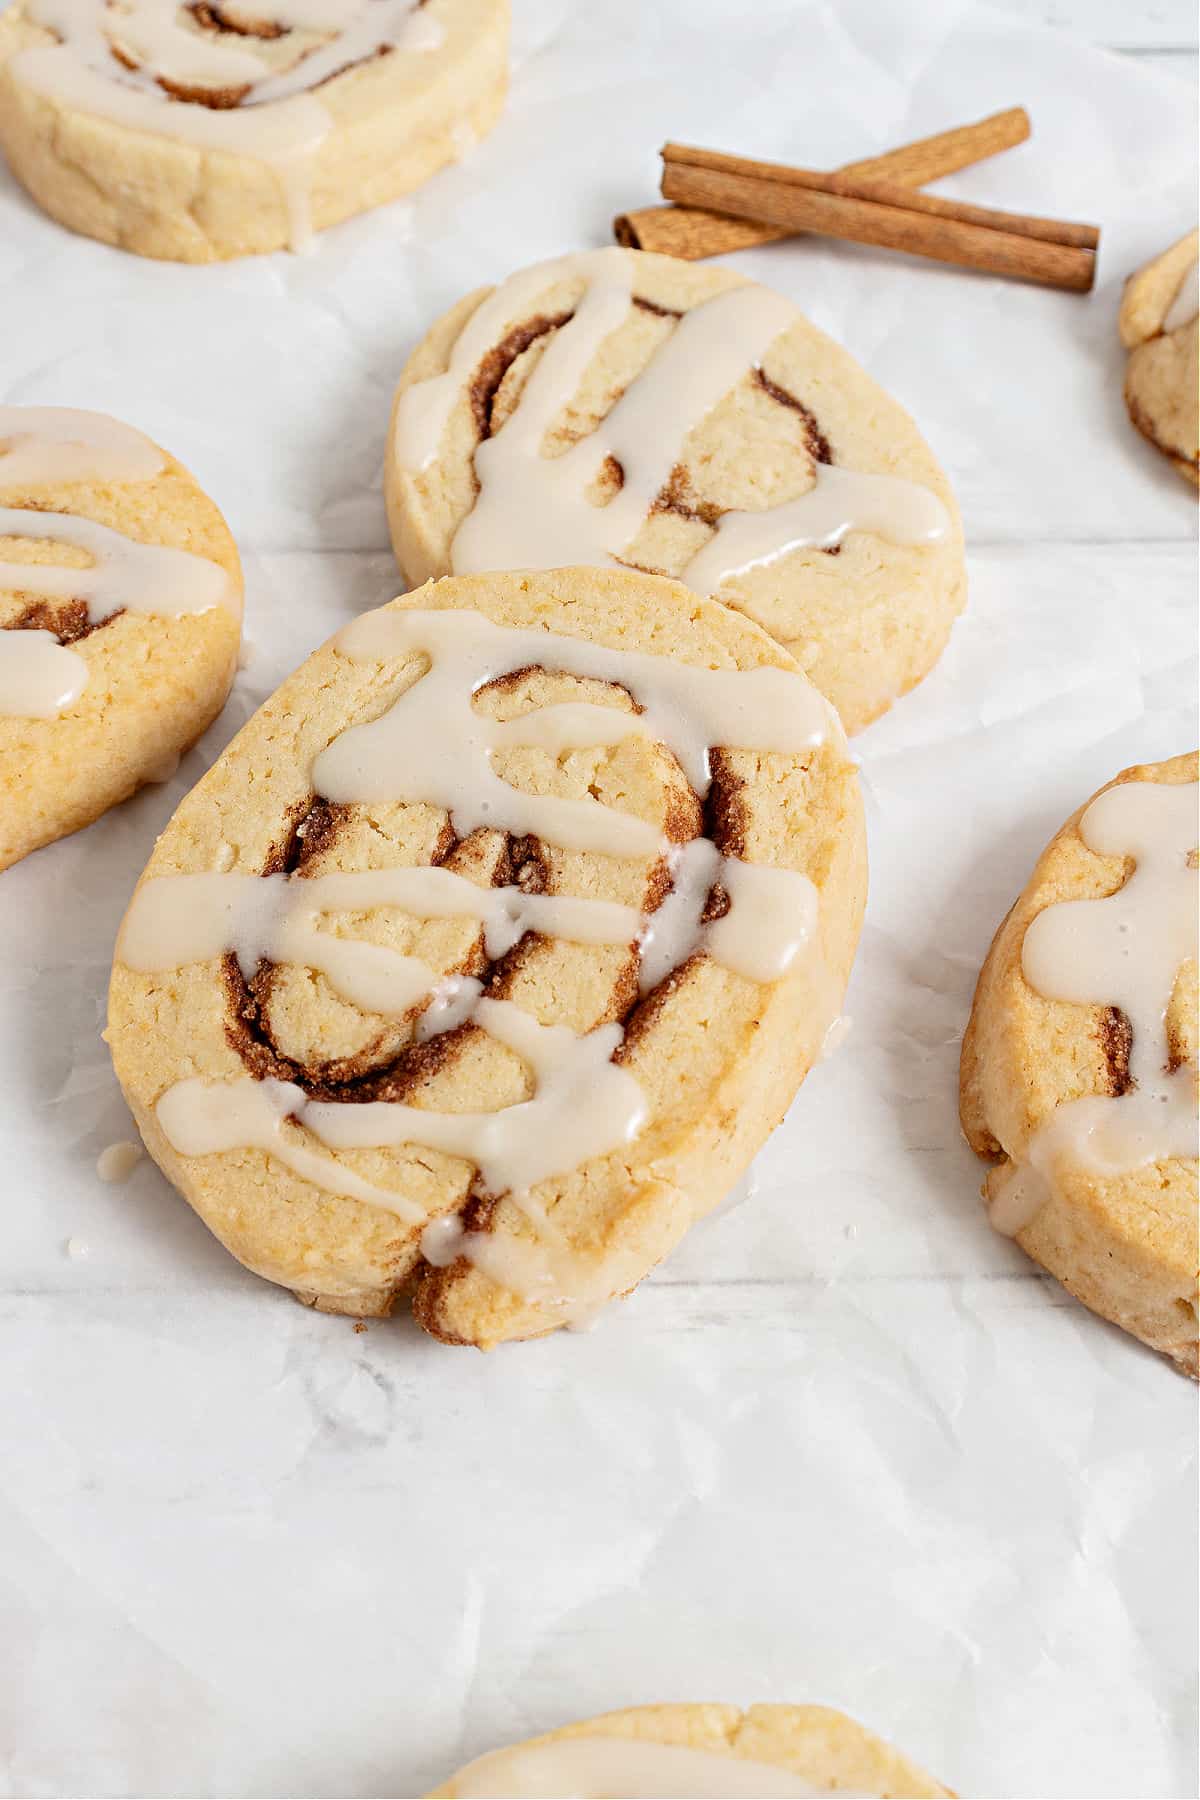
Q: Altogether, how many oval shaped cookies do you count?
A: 7